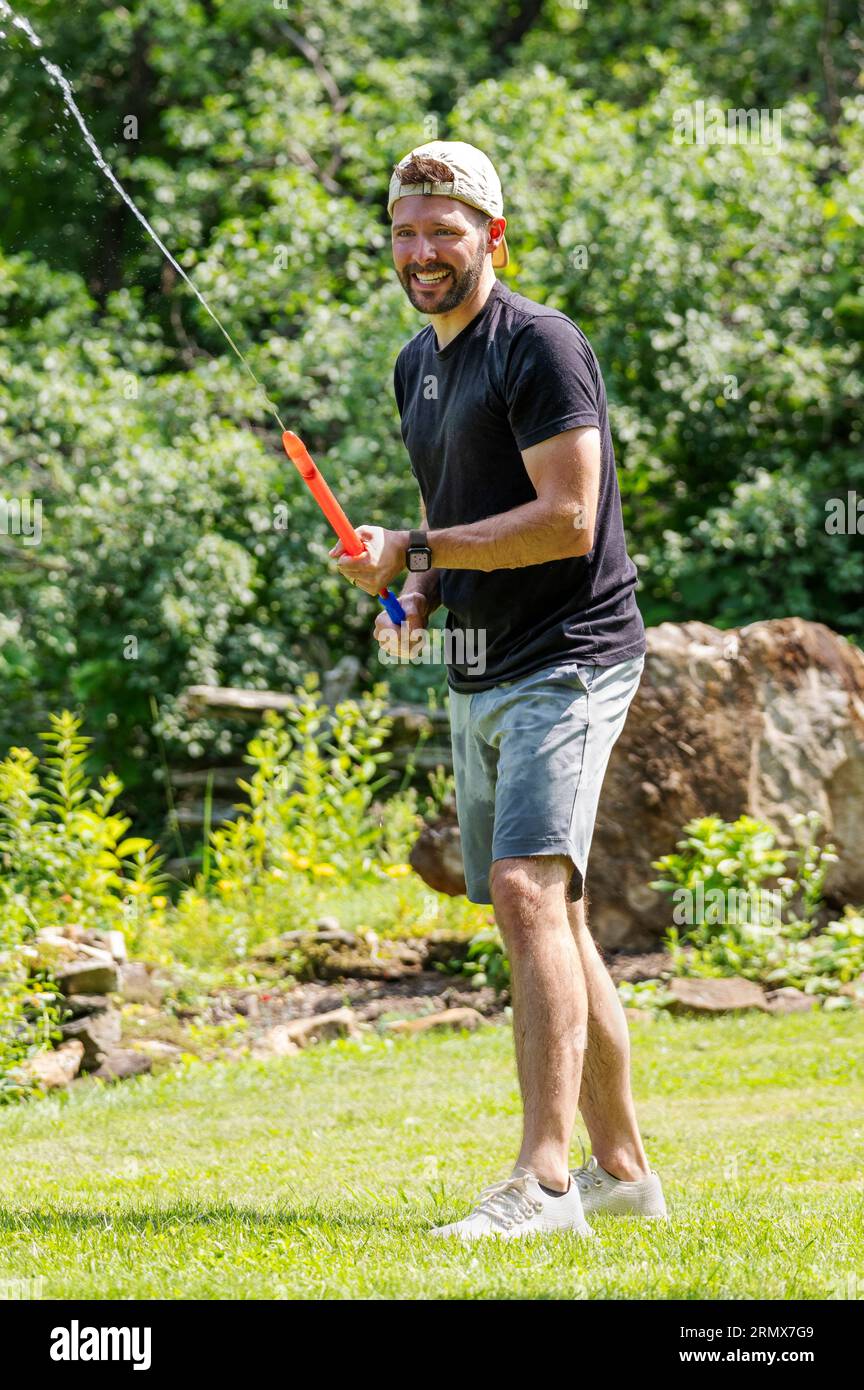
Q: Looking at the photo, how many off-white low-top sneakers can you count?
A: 2